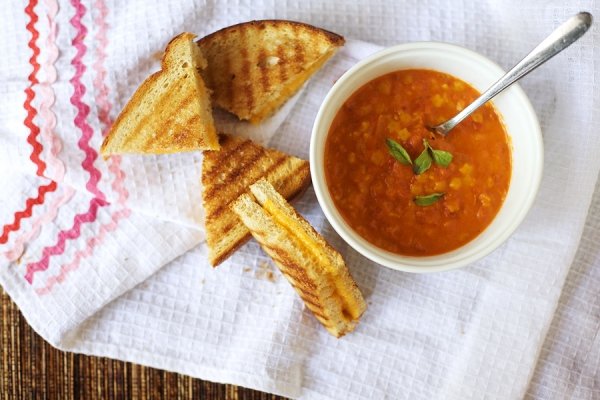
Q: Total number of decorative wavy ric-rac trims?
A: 4